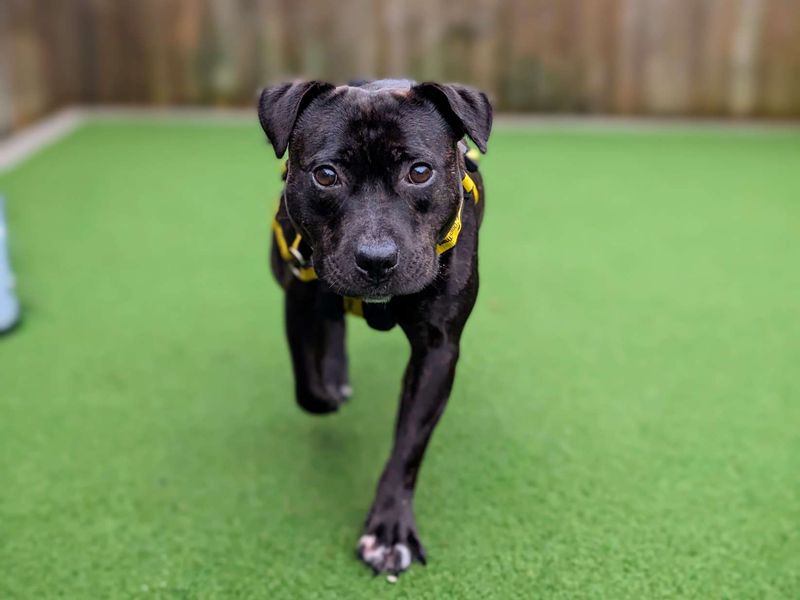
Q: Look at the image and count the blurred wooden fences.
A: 1